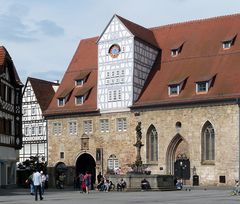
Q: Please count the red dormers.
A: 7